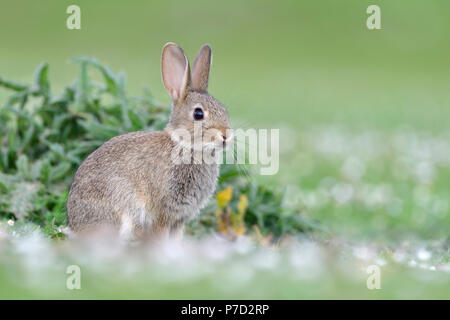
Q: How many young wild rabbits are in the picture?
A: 1